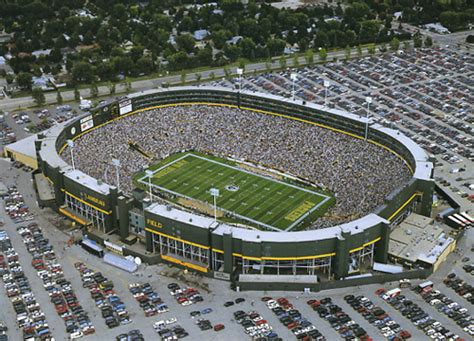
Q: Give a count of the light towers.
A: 8